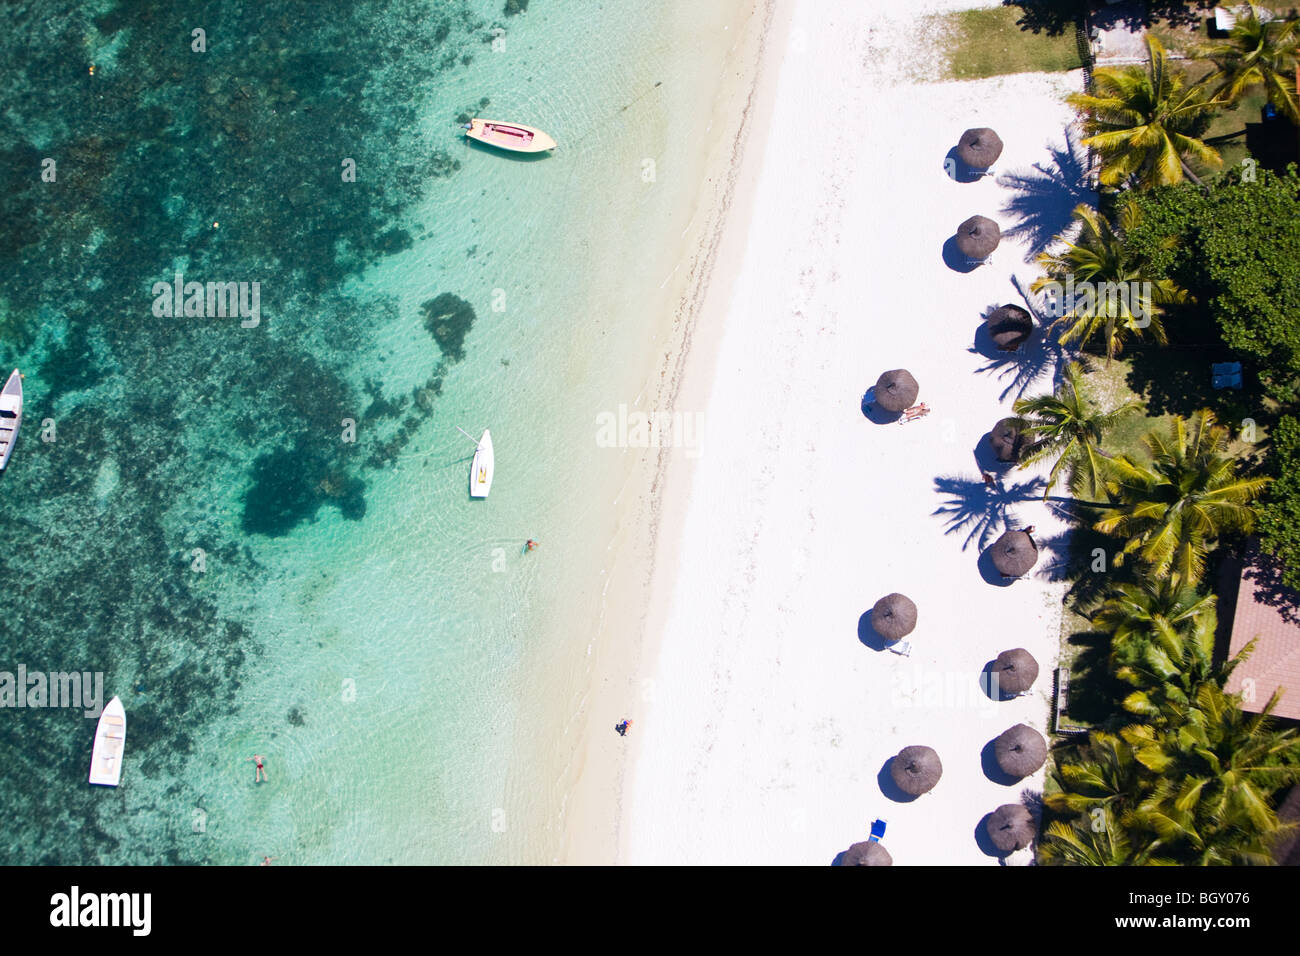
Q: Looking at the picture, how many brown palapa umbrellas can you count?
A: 12